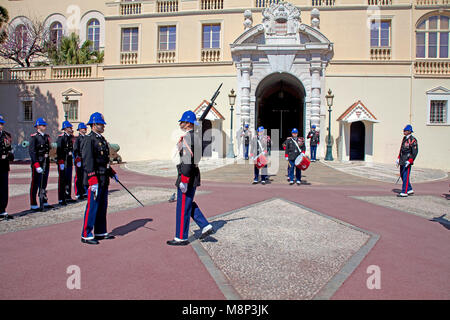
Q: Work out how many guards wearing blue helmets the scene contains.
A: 11